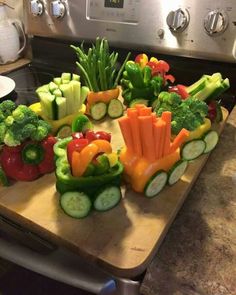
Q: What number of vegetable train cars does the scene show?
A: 8